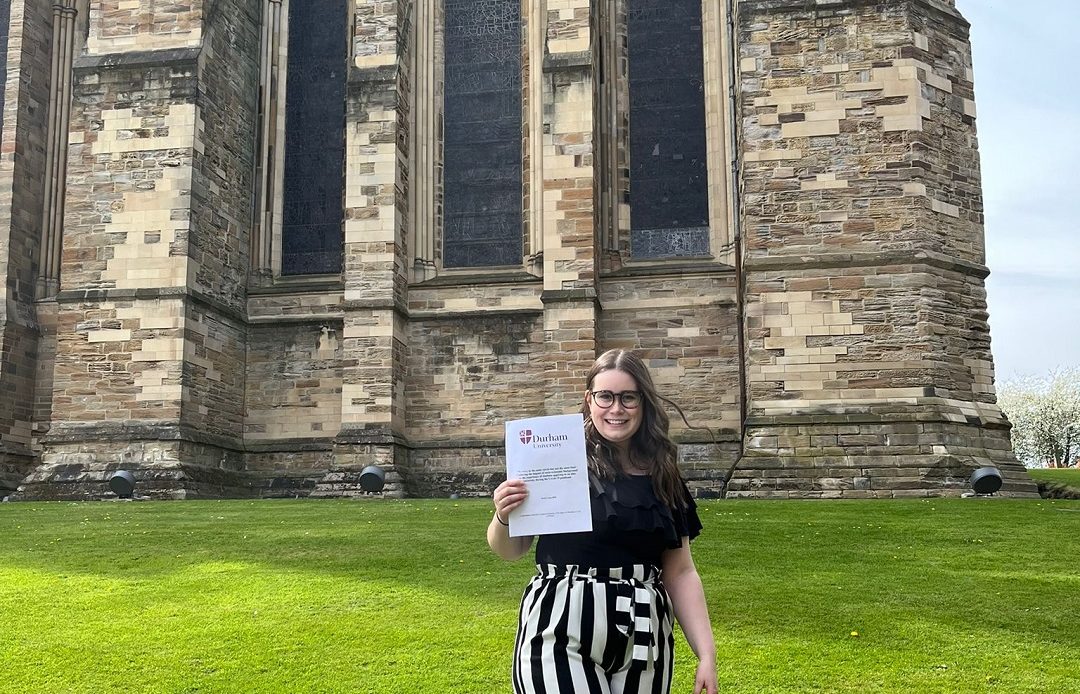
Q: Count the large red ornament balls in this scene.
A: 0